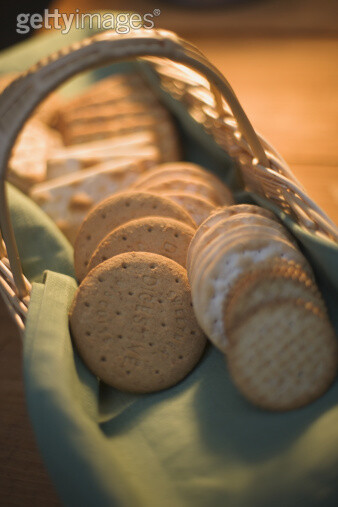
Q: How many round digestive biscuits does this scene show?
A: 3